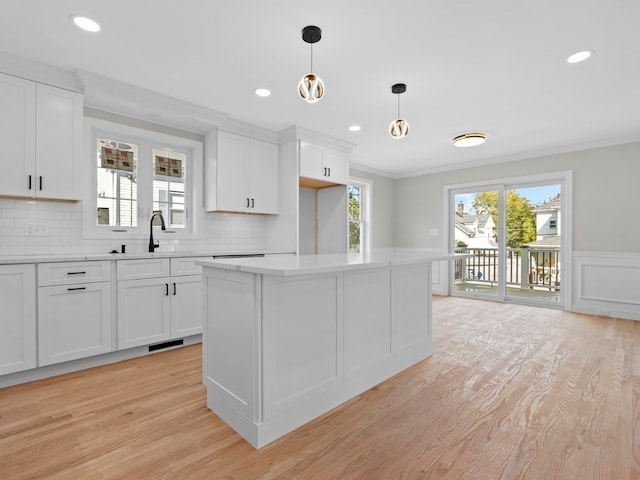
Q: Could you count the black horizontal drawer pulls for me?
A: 2